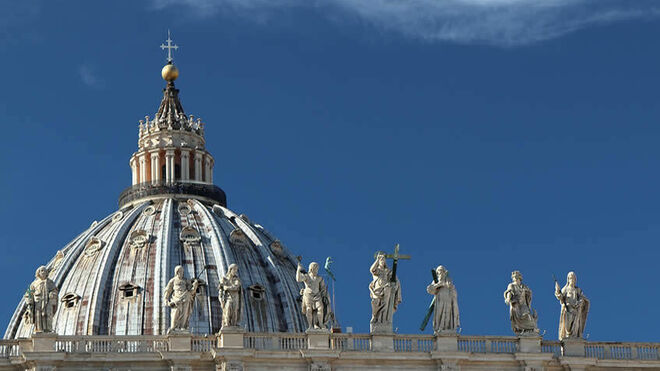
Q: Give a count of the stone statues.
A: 8